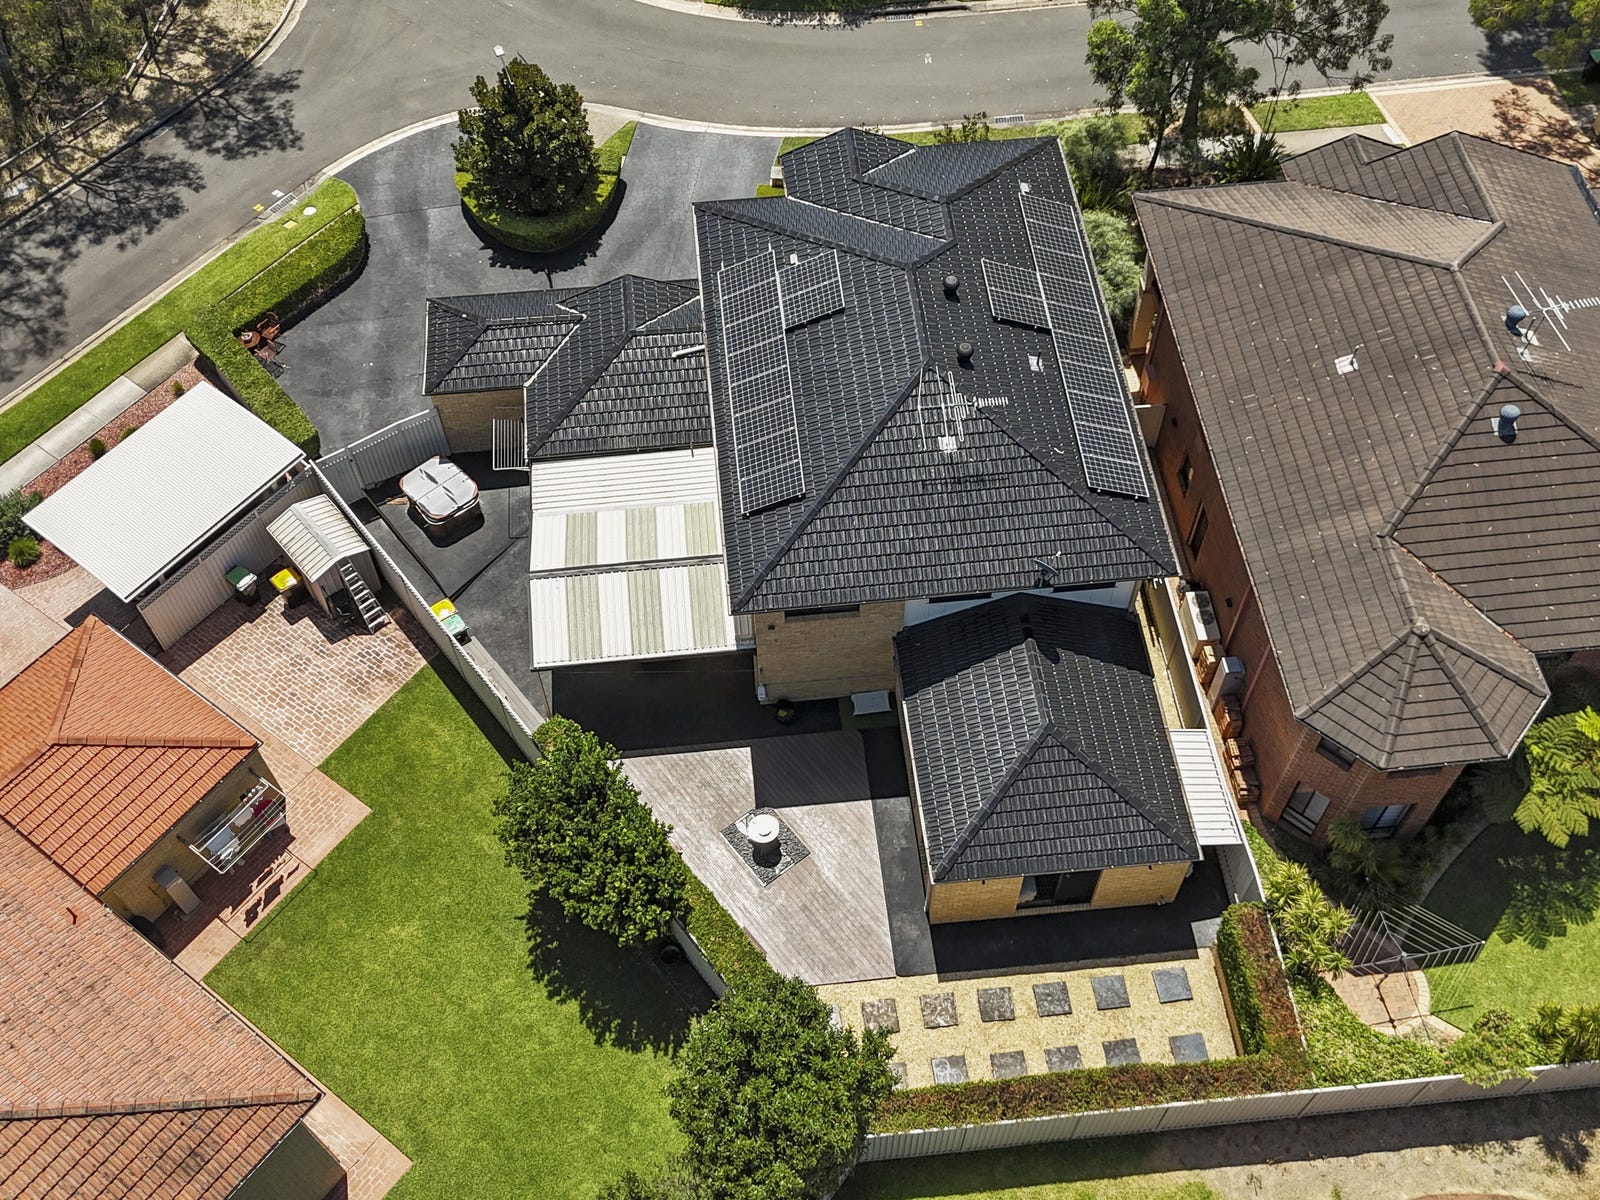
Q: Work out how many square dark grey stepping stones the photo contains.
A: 13